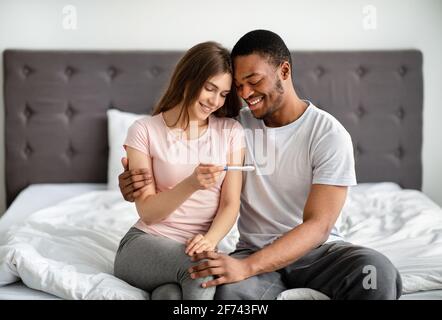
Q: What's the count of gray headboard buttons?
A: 15